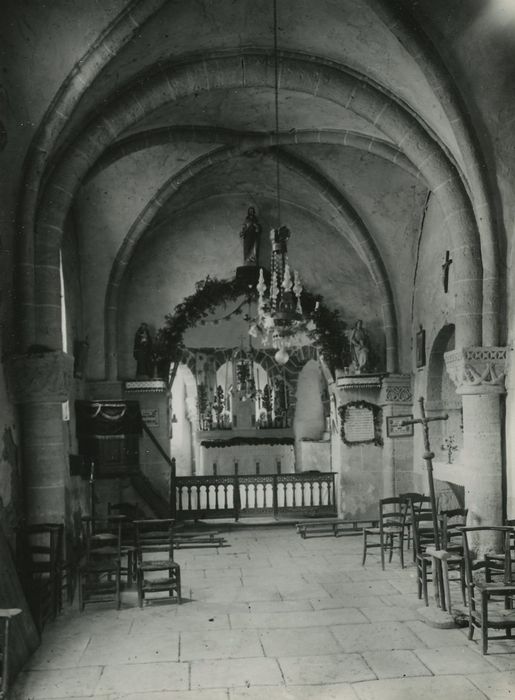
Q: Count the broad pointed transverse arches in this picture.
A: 1